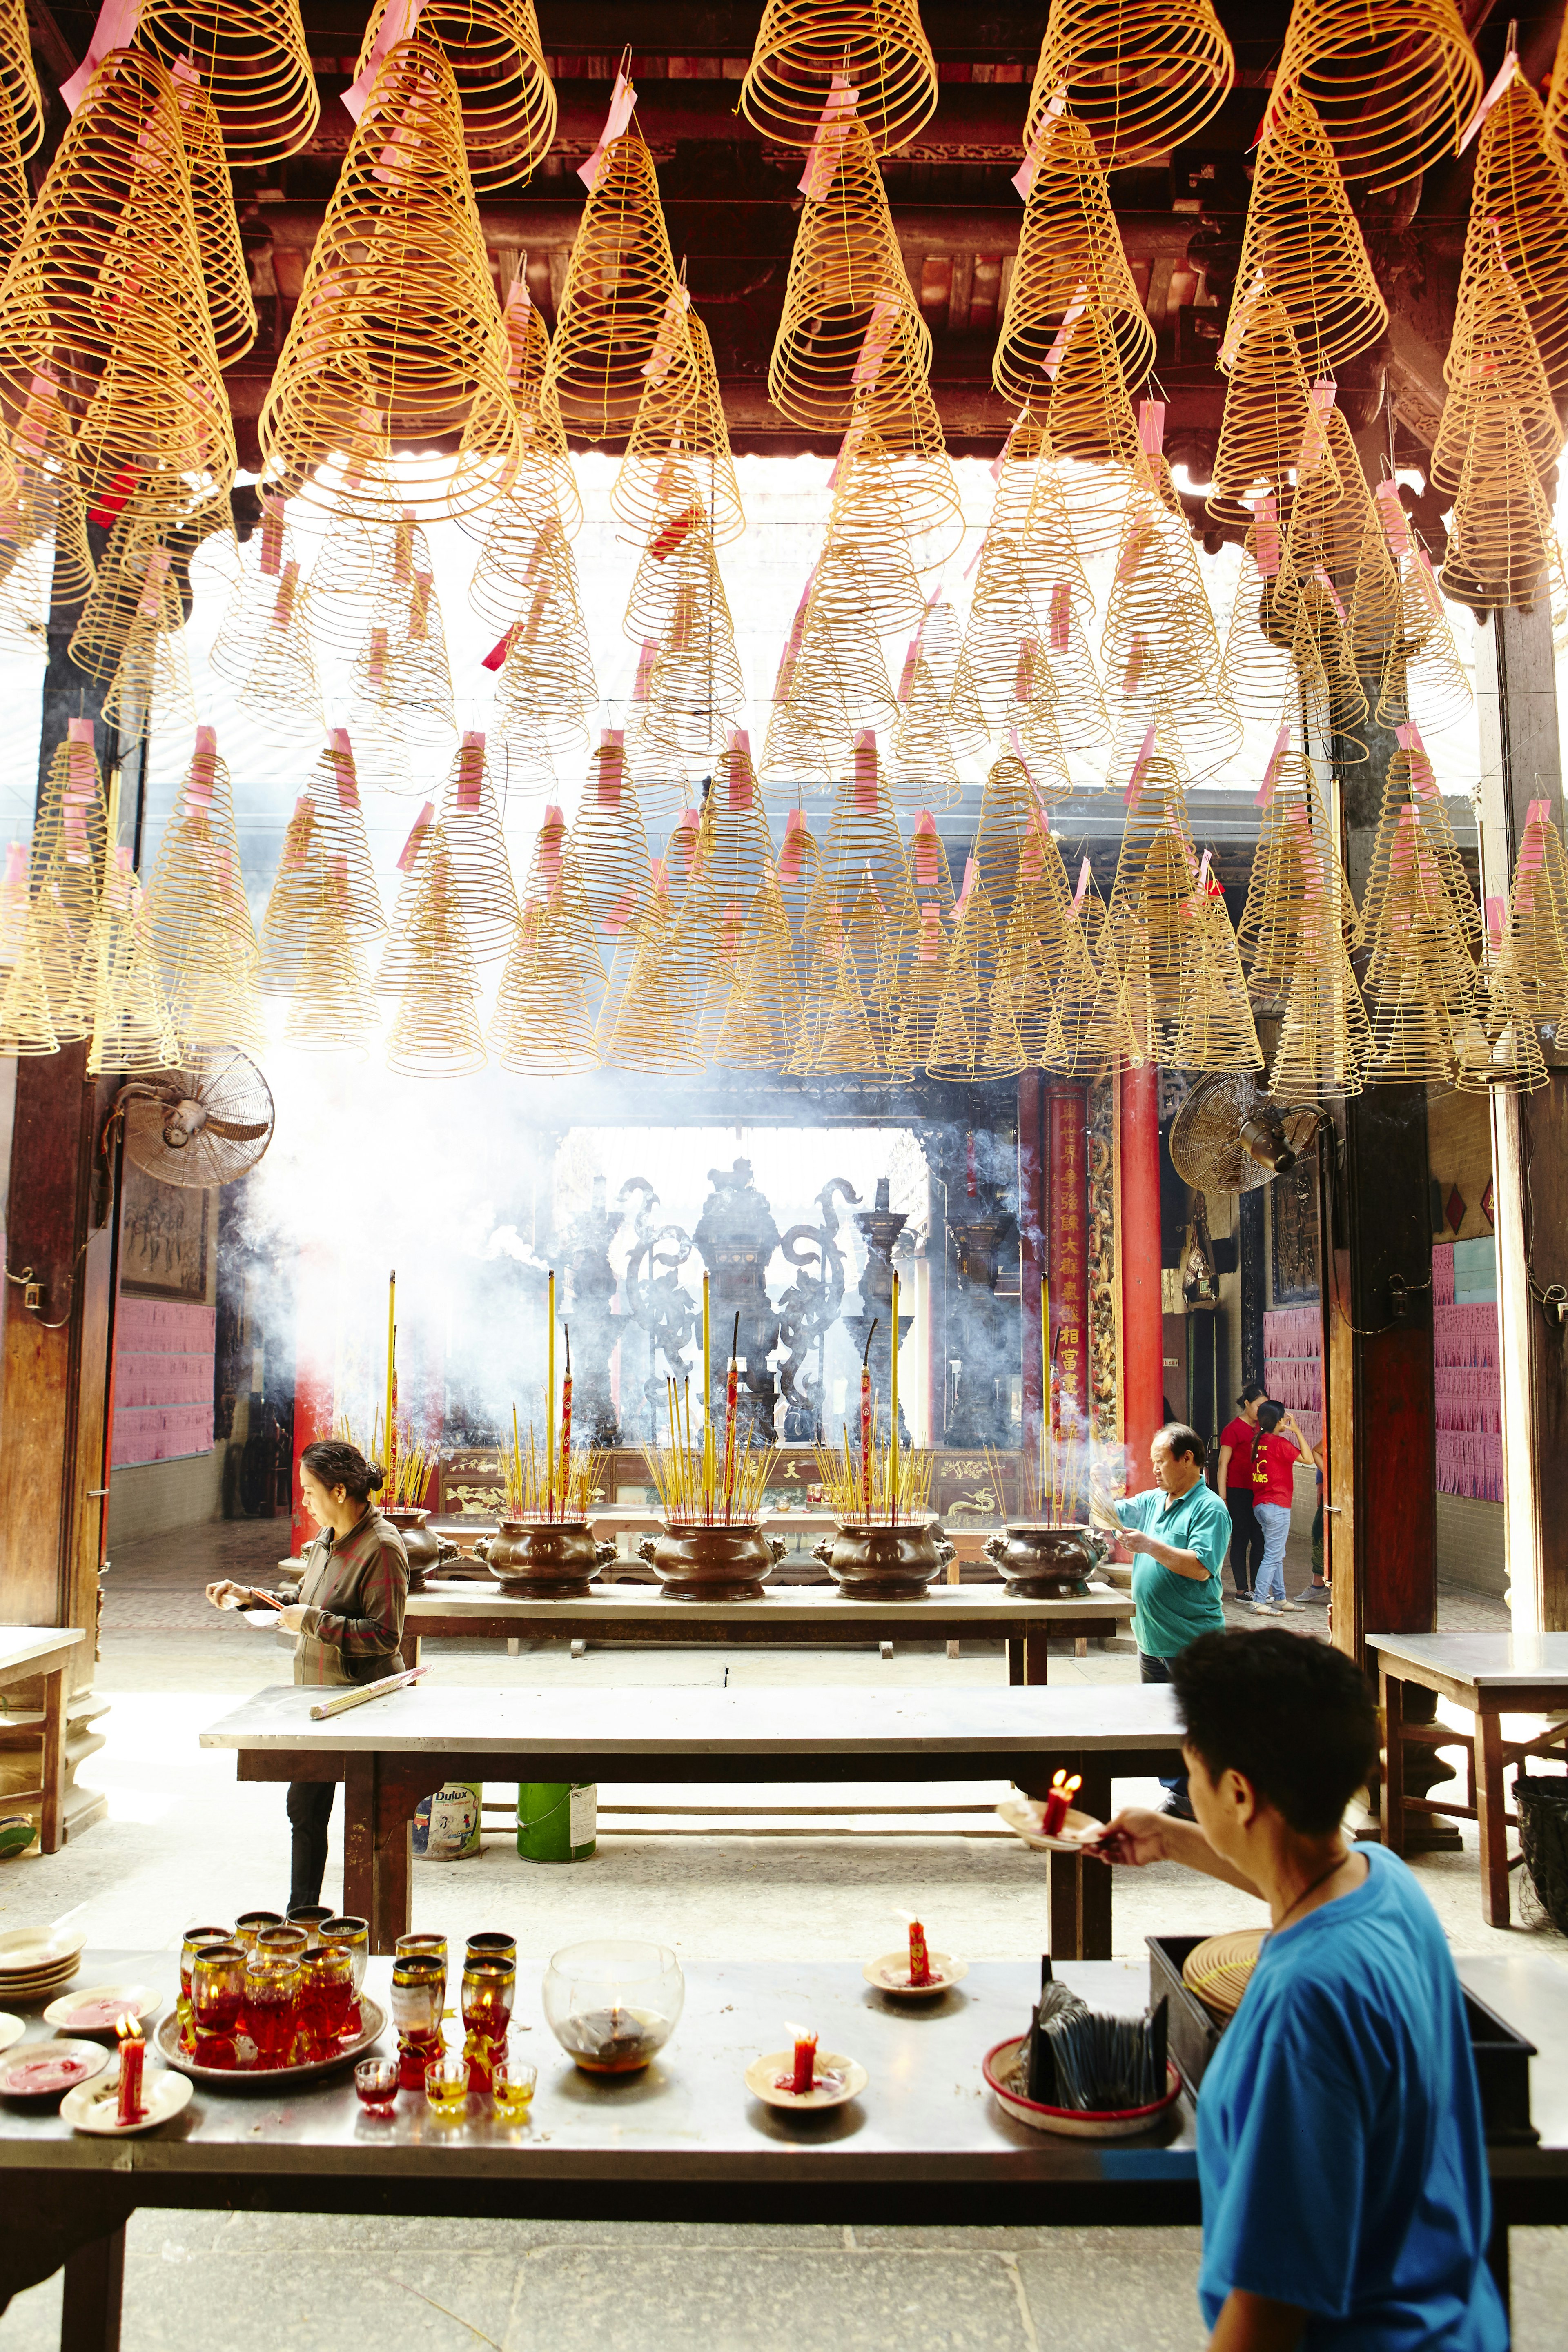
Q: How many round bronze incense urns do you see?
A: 5